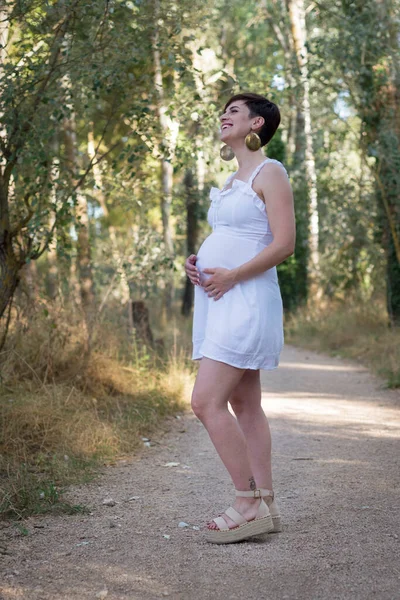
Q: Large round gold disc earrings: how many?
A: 2